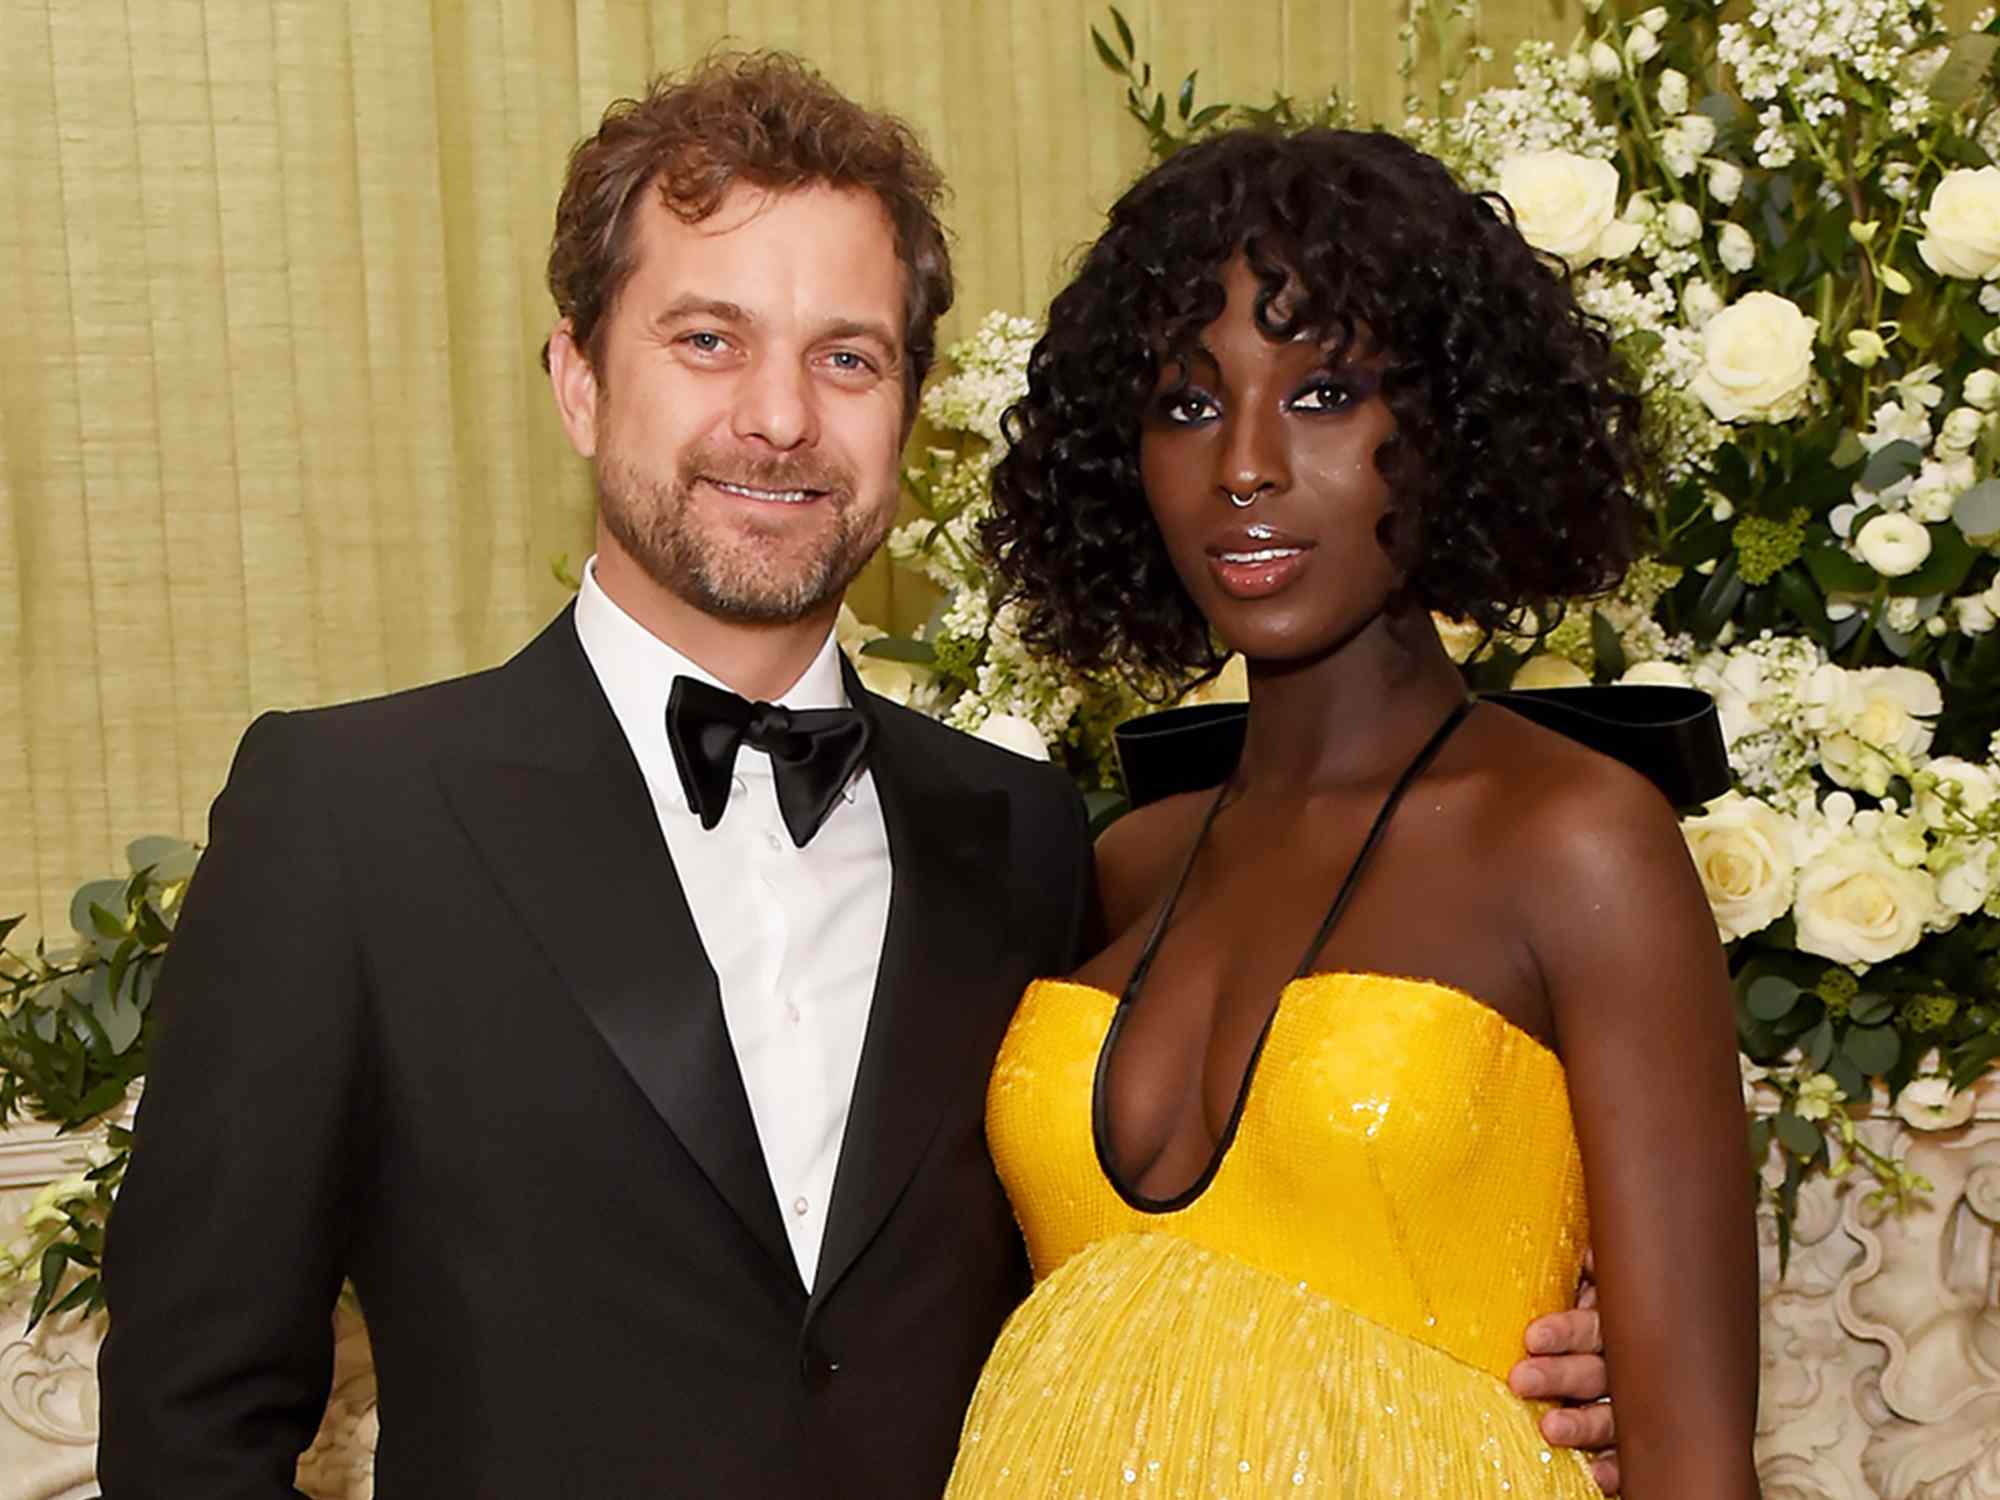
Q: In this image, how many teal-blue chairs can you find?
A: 0